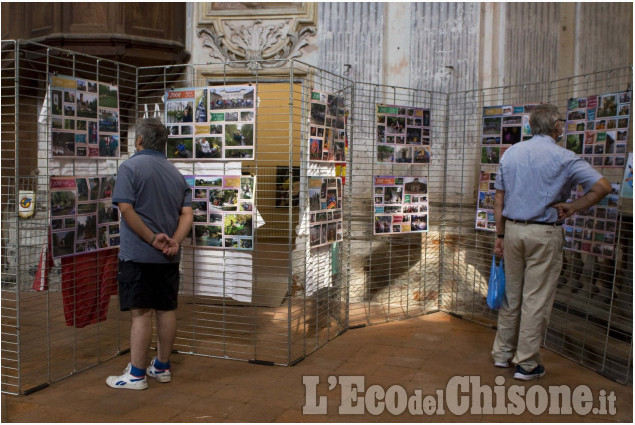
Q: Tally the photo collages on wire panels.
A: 12